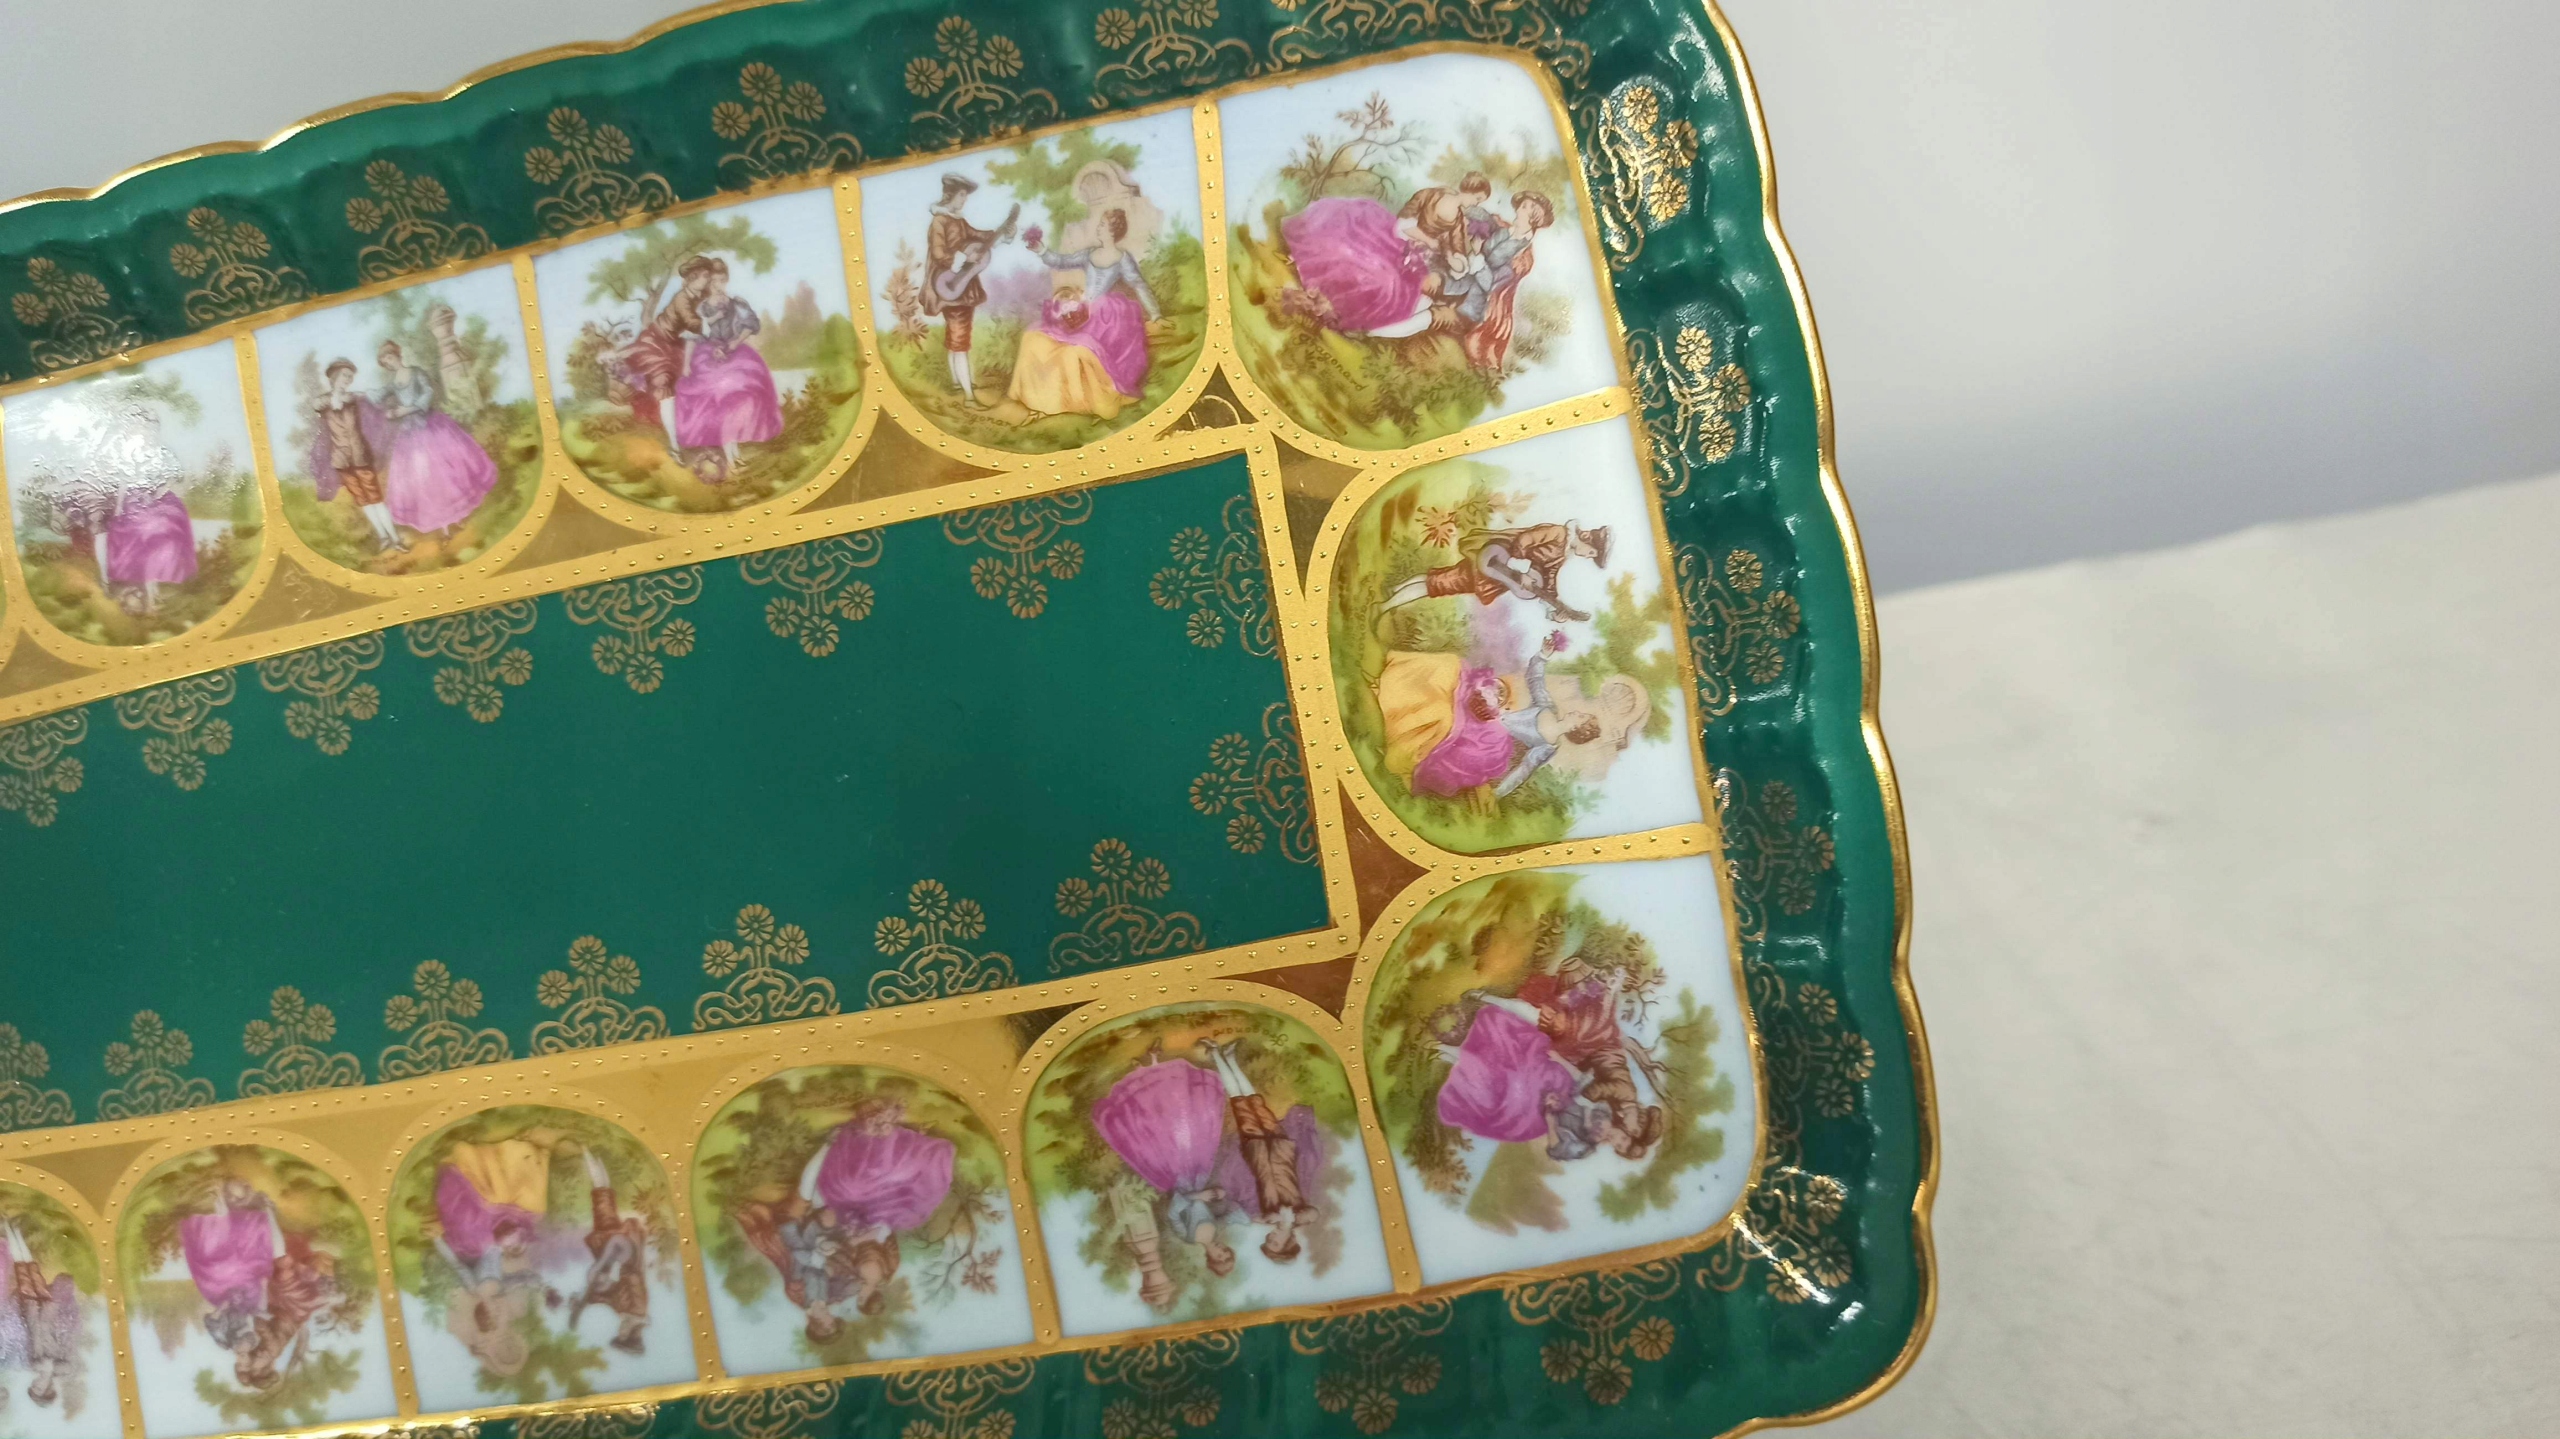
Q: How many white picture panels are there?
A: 12